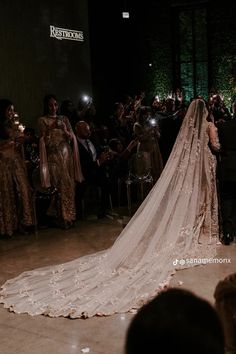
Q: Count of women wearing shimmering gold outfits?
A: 2